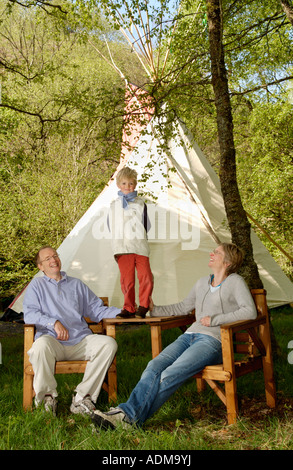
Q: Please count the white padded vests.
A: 1